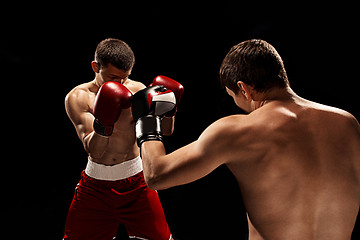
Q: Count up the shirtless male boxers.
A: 2